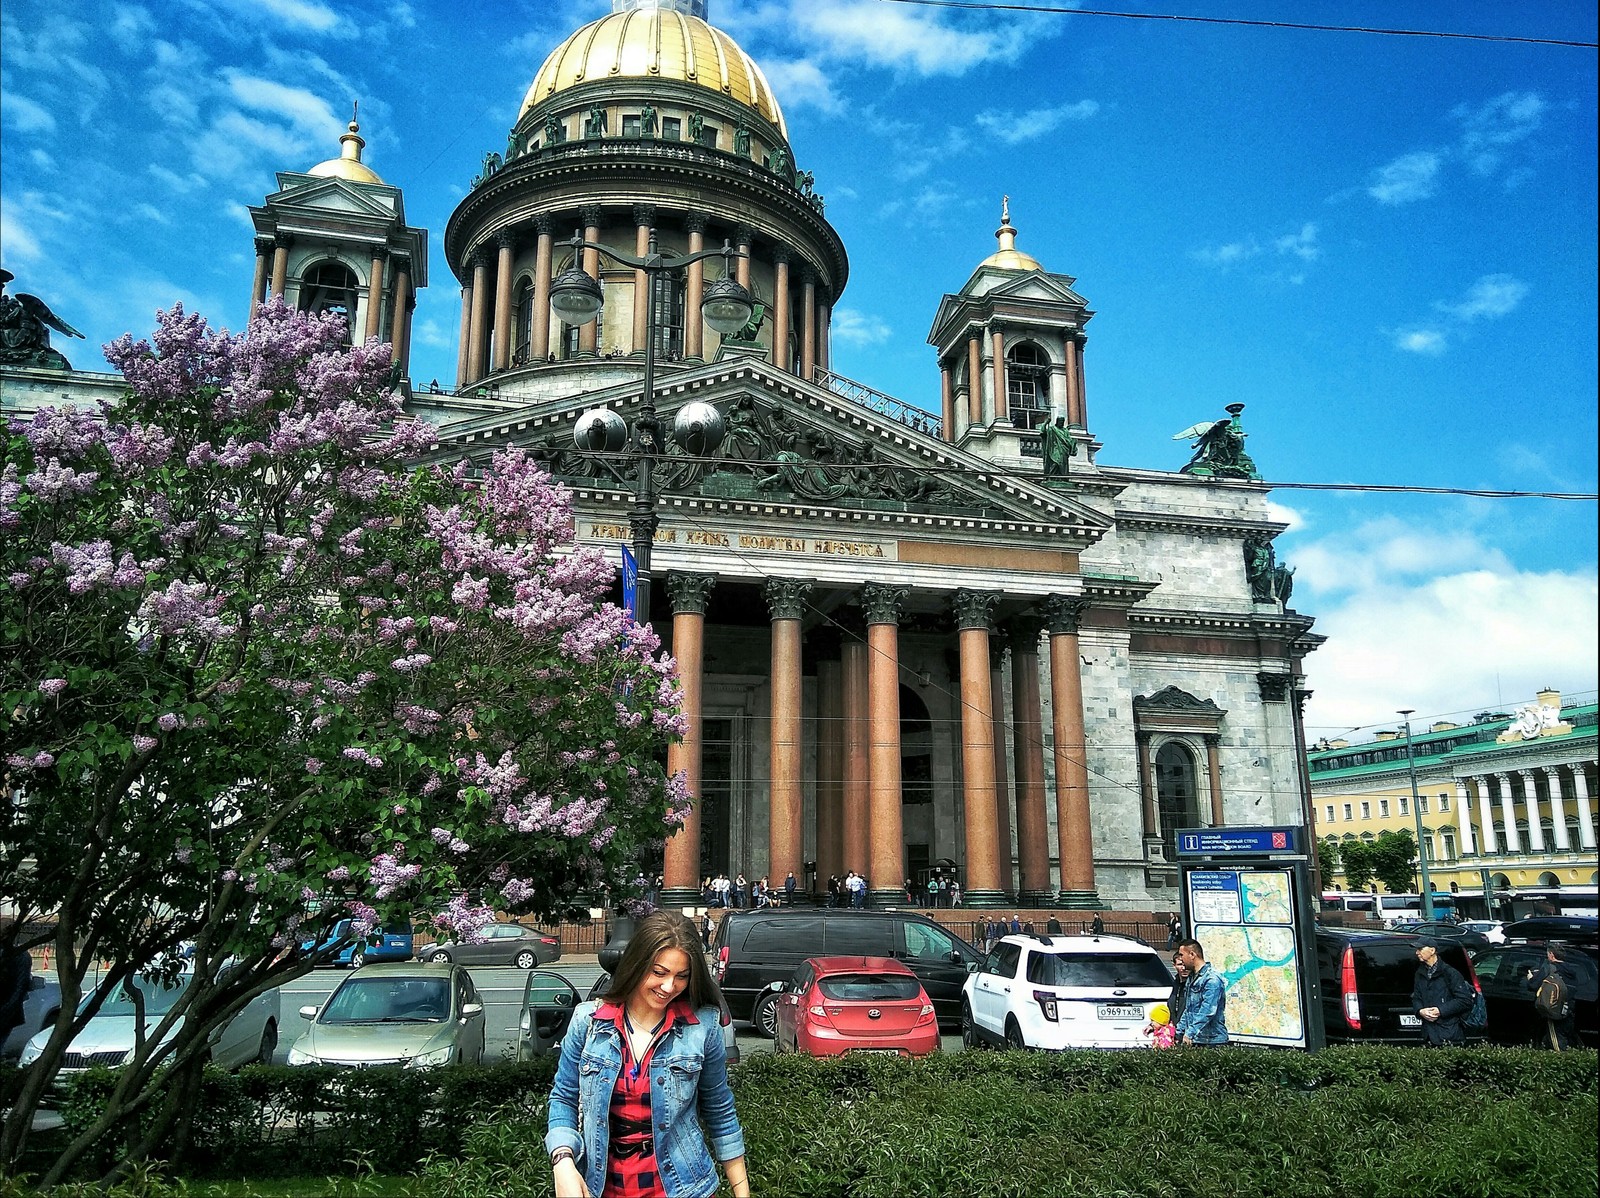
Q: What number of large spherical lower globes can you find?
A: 2